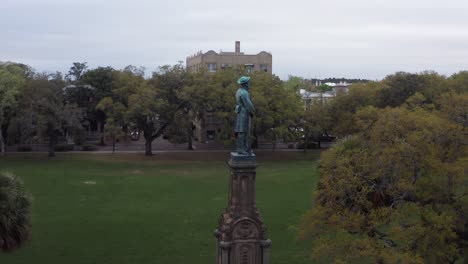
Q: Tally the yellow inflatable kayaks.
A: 0